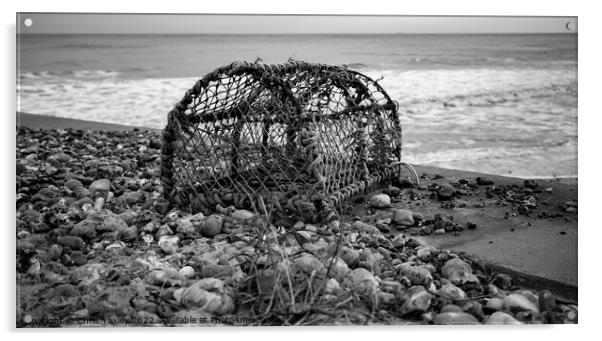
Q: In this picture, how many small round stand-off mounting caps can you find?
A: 4